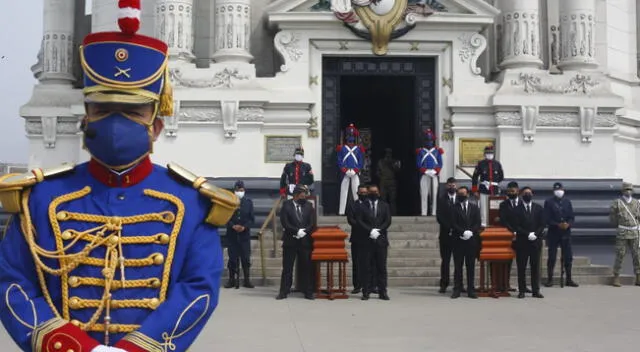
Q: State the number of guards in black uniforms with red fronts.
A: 2